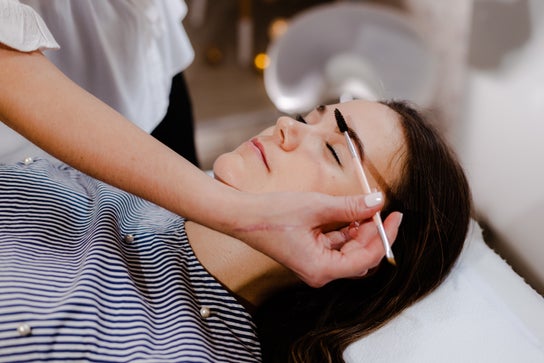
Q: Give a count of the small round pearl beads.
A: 4